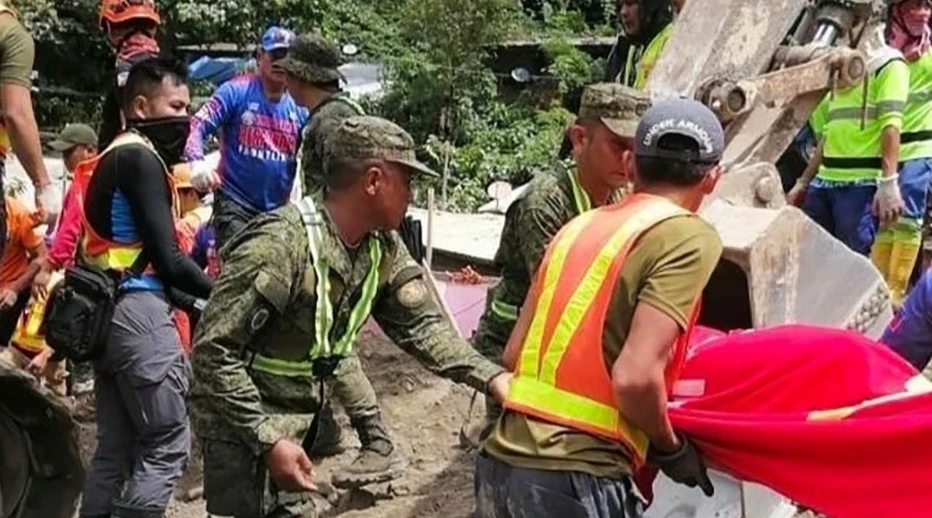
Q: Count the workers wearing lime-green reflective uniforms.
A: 2